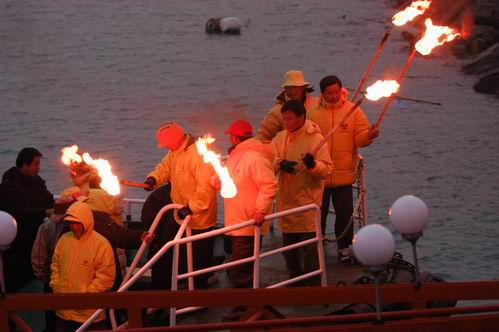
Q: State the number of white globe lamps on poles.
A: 3